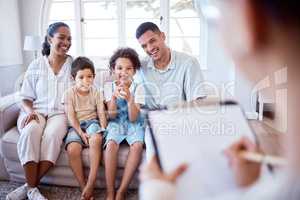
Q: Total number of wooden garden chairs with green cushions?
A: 0